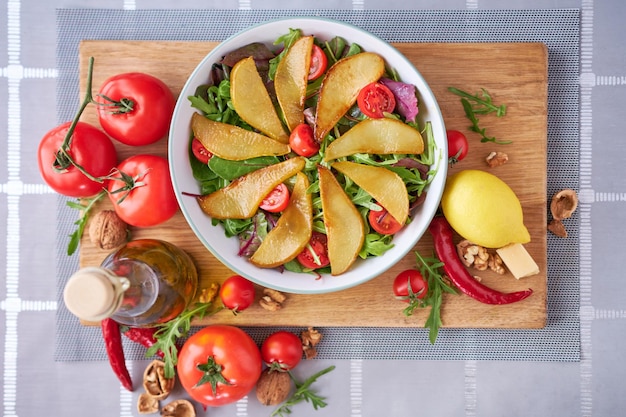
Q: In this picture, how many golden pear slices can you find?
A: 9